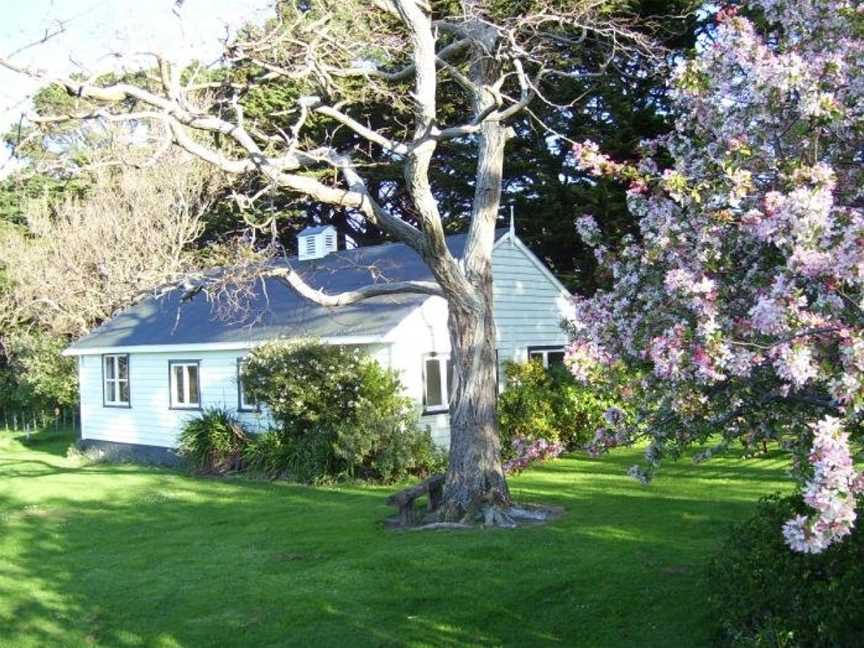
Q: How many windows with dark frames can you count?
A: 5